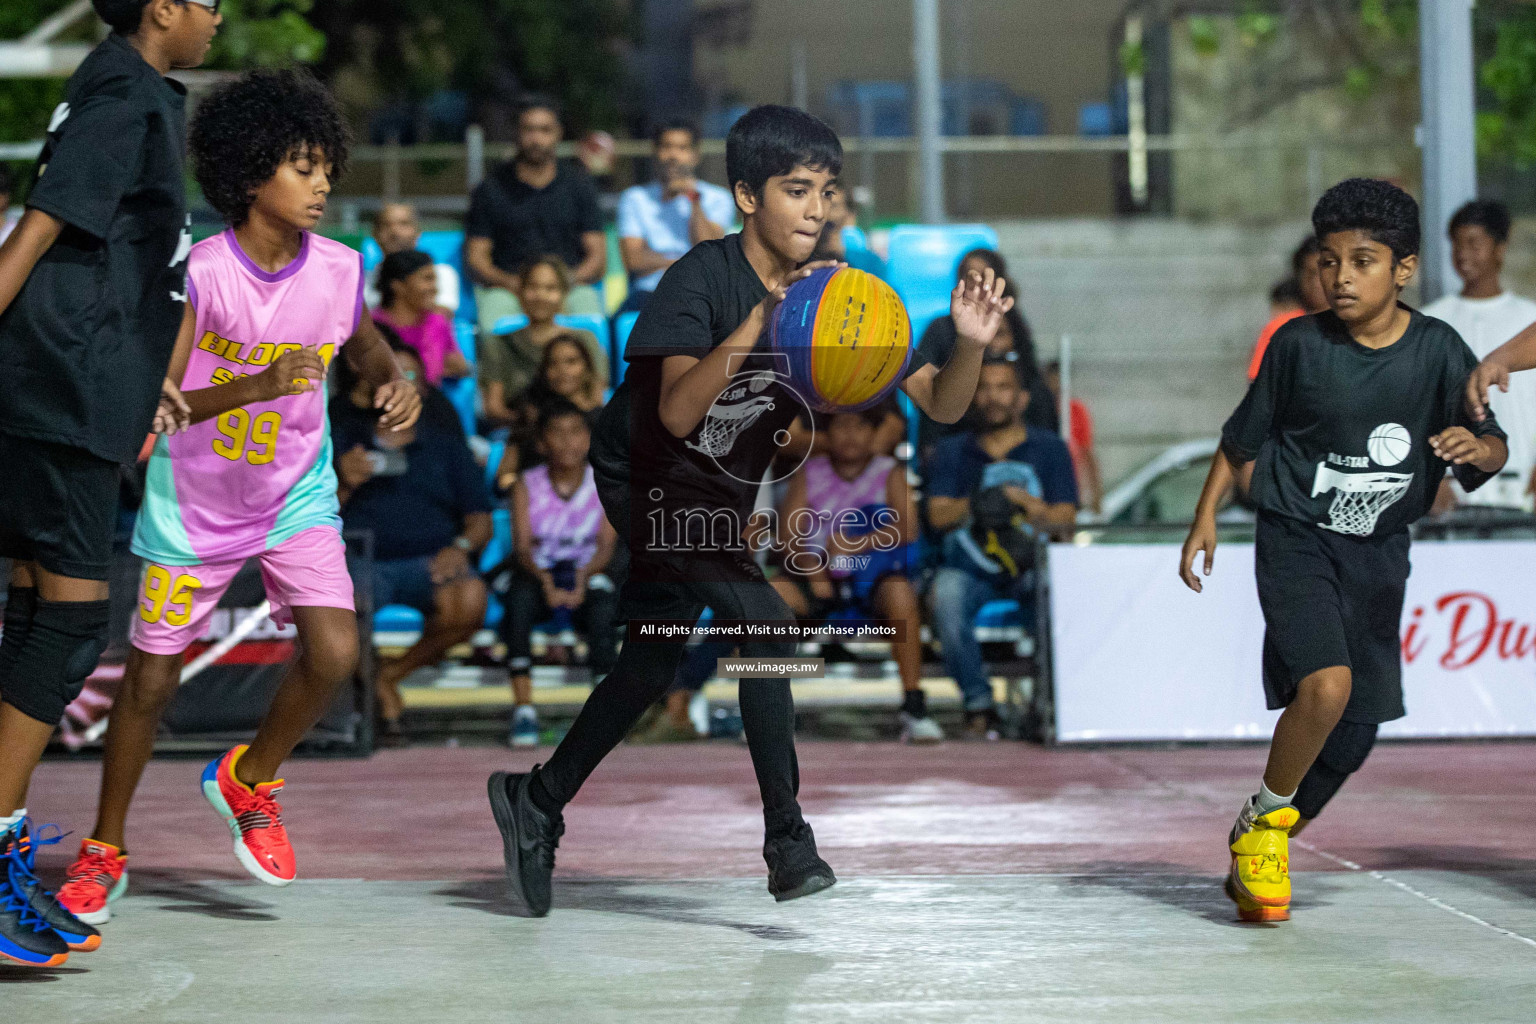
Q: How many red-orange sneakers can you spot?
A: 2